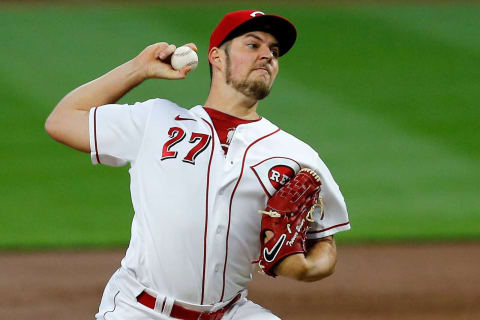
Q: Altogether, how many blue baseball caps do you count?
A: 0